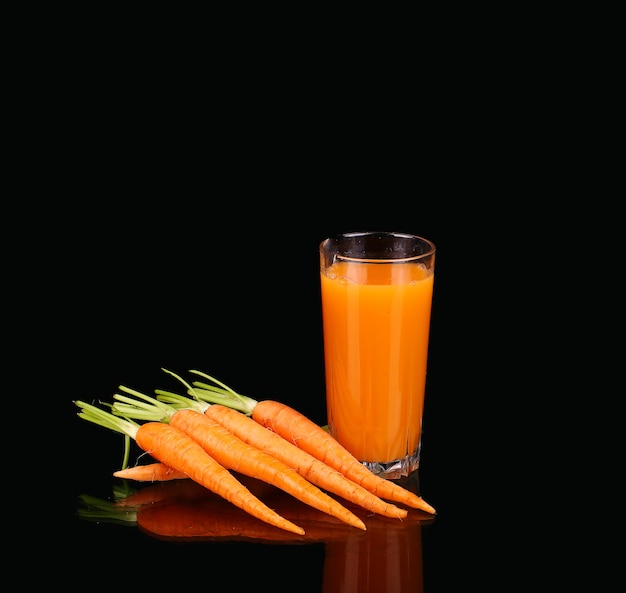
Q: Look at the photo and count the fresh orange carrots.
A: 5